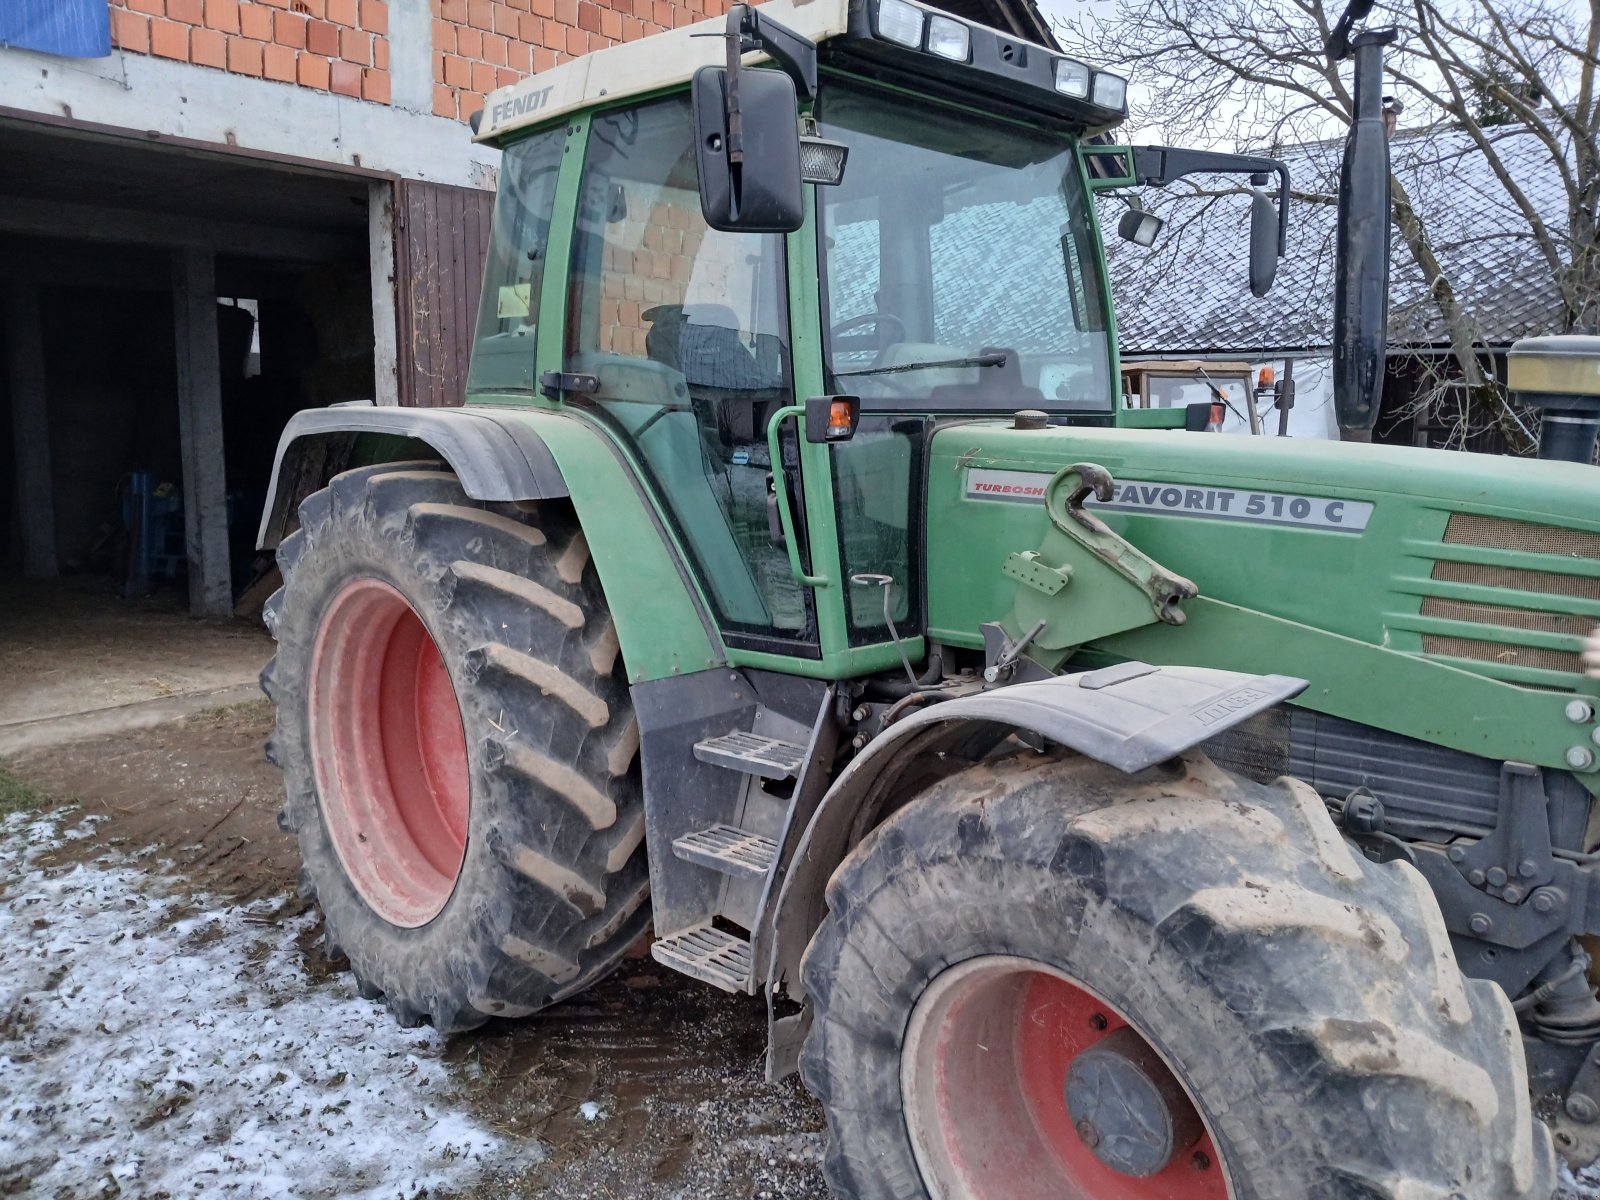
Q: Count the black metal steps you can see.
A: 3